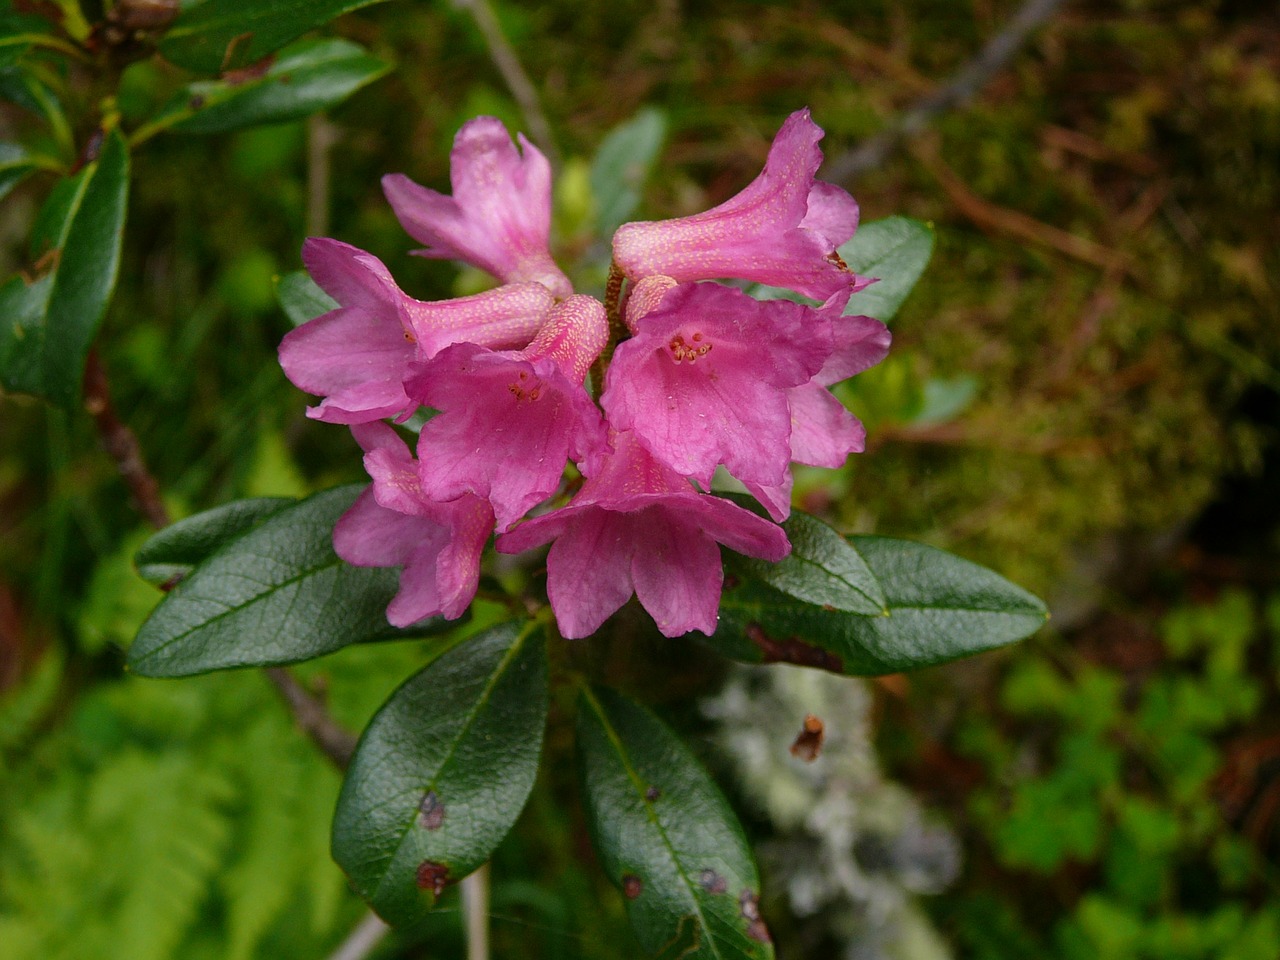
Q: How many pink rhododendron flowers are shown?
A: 8